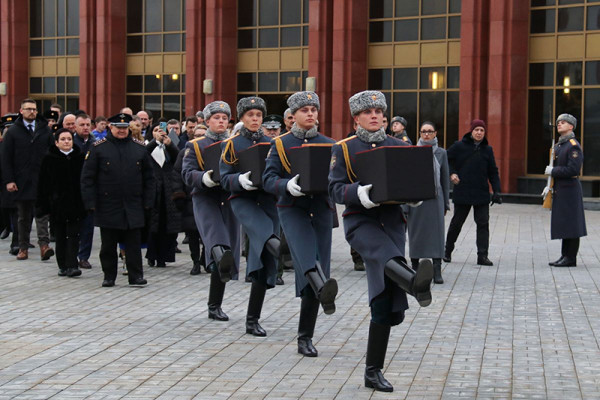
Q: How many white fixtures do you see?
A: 3